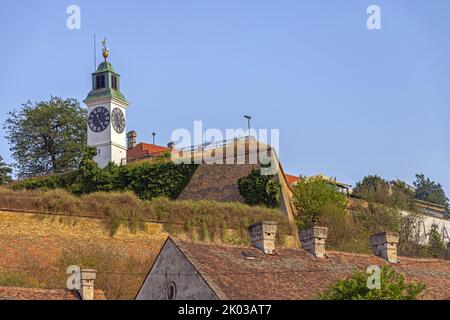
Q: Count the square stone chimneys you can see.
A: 4